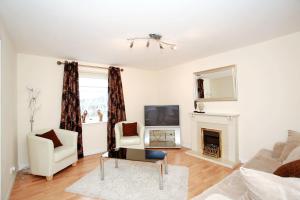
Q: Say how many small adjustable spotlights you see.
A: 4